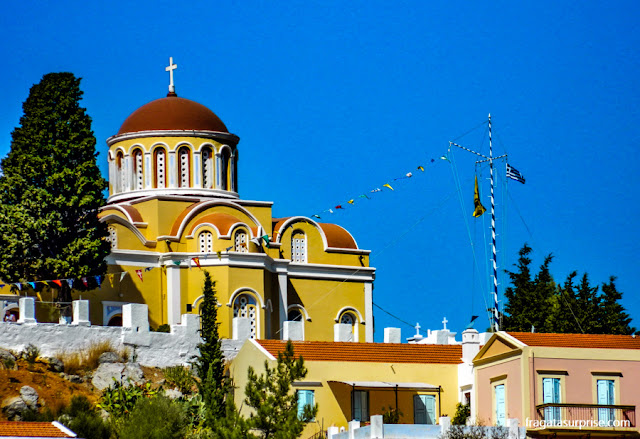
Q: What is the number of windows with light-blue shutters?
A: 6